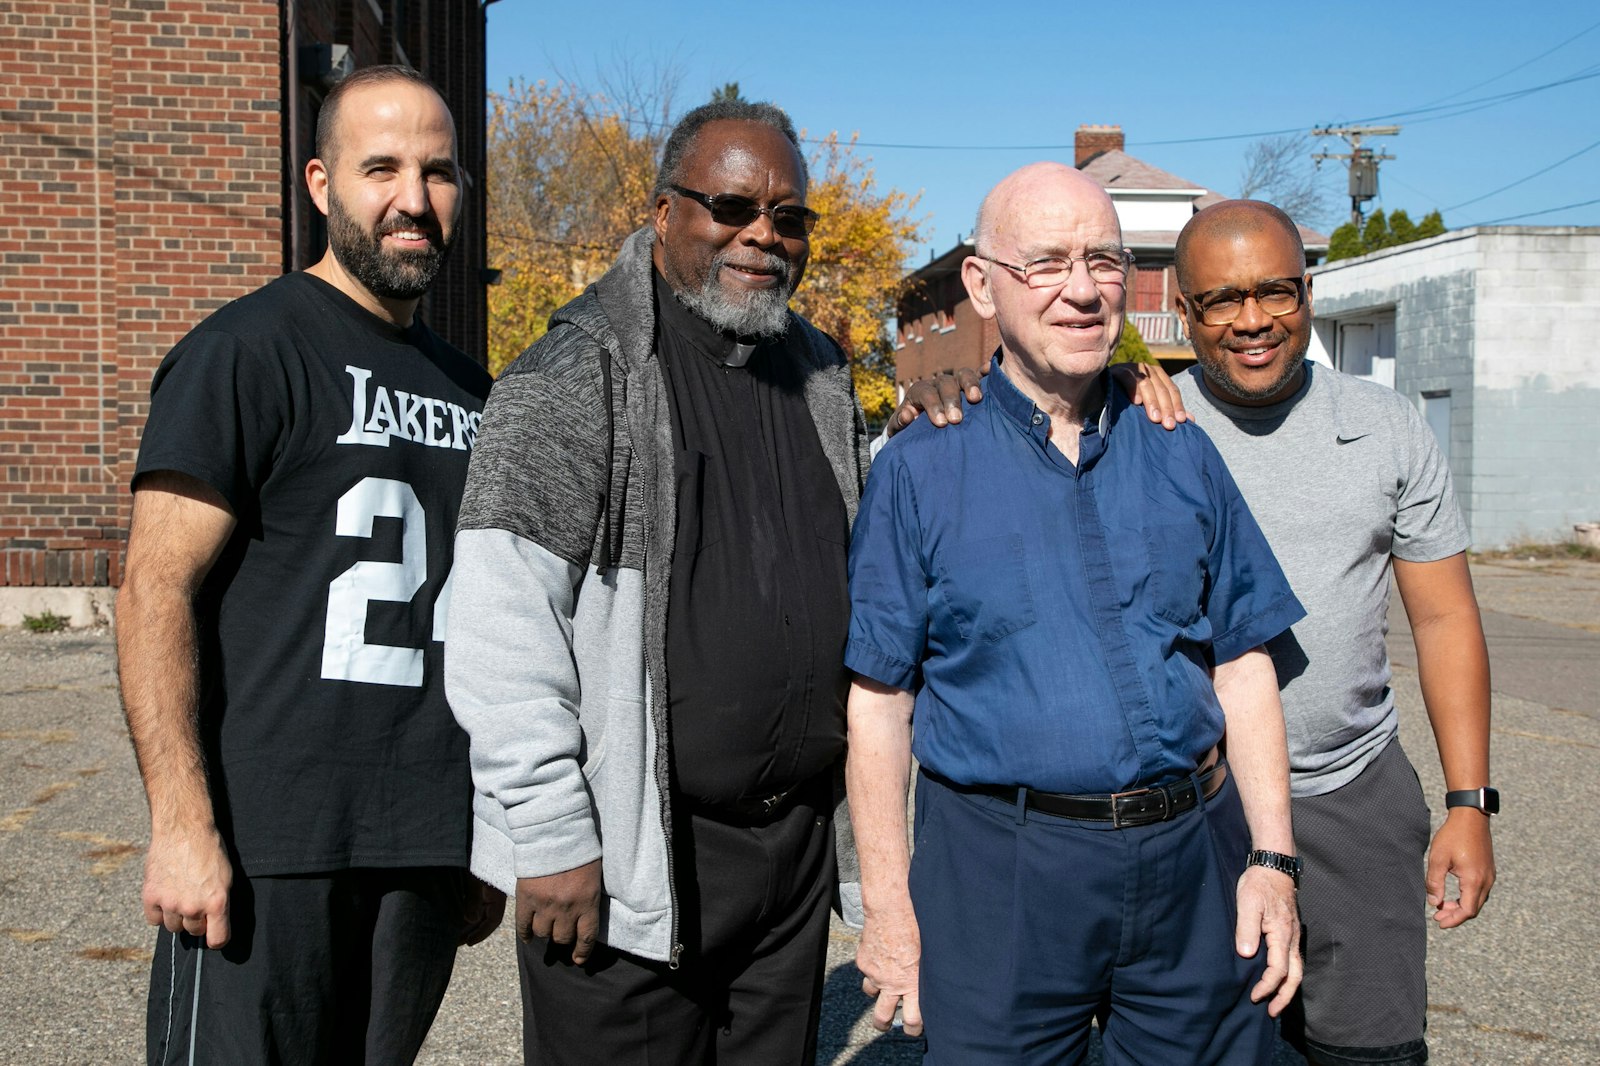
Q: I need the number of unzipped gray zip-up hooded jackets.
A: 1